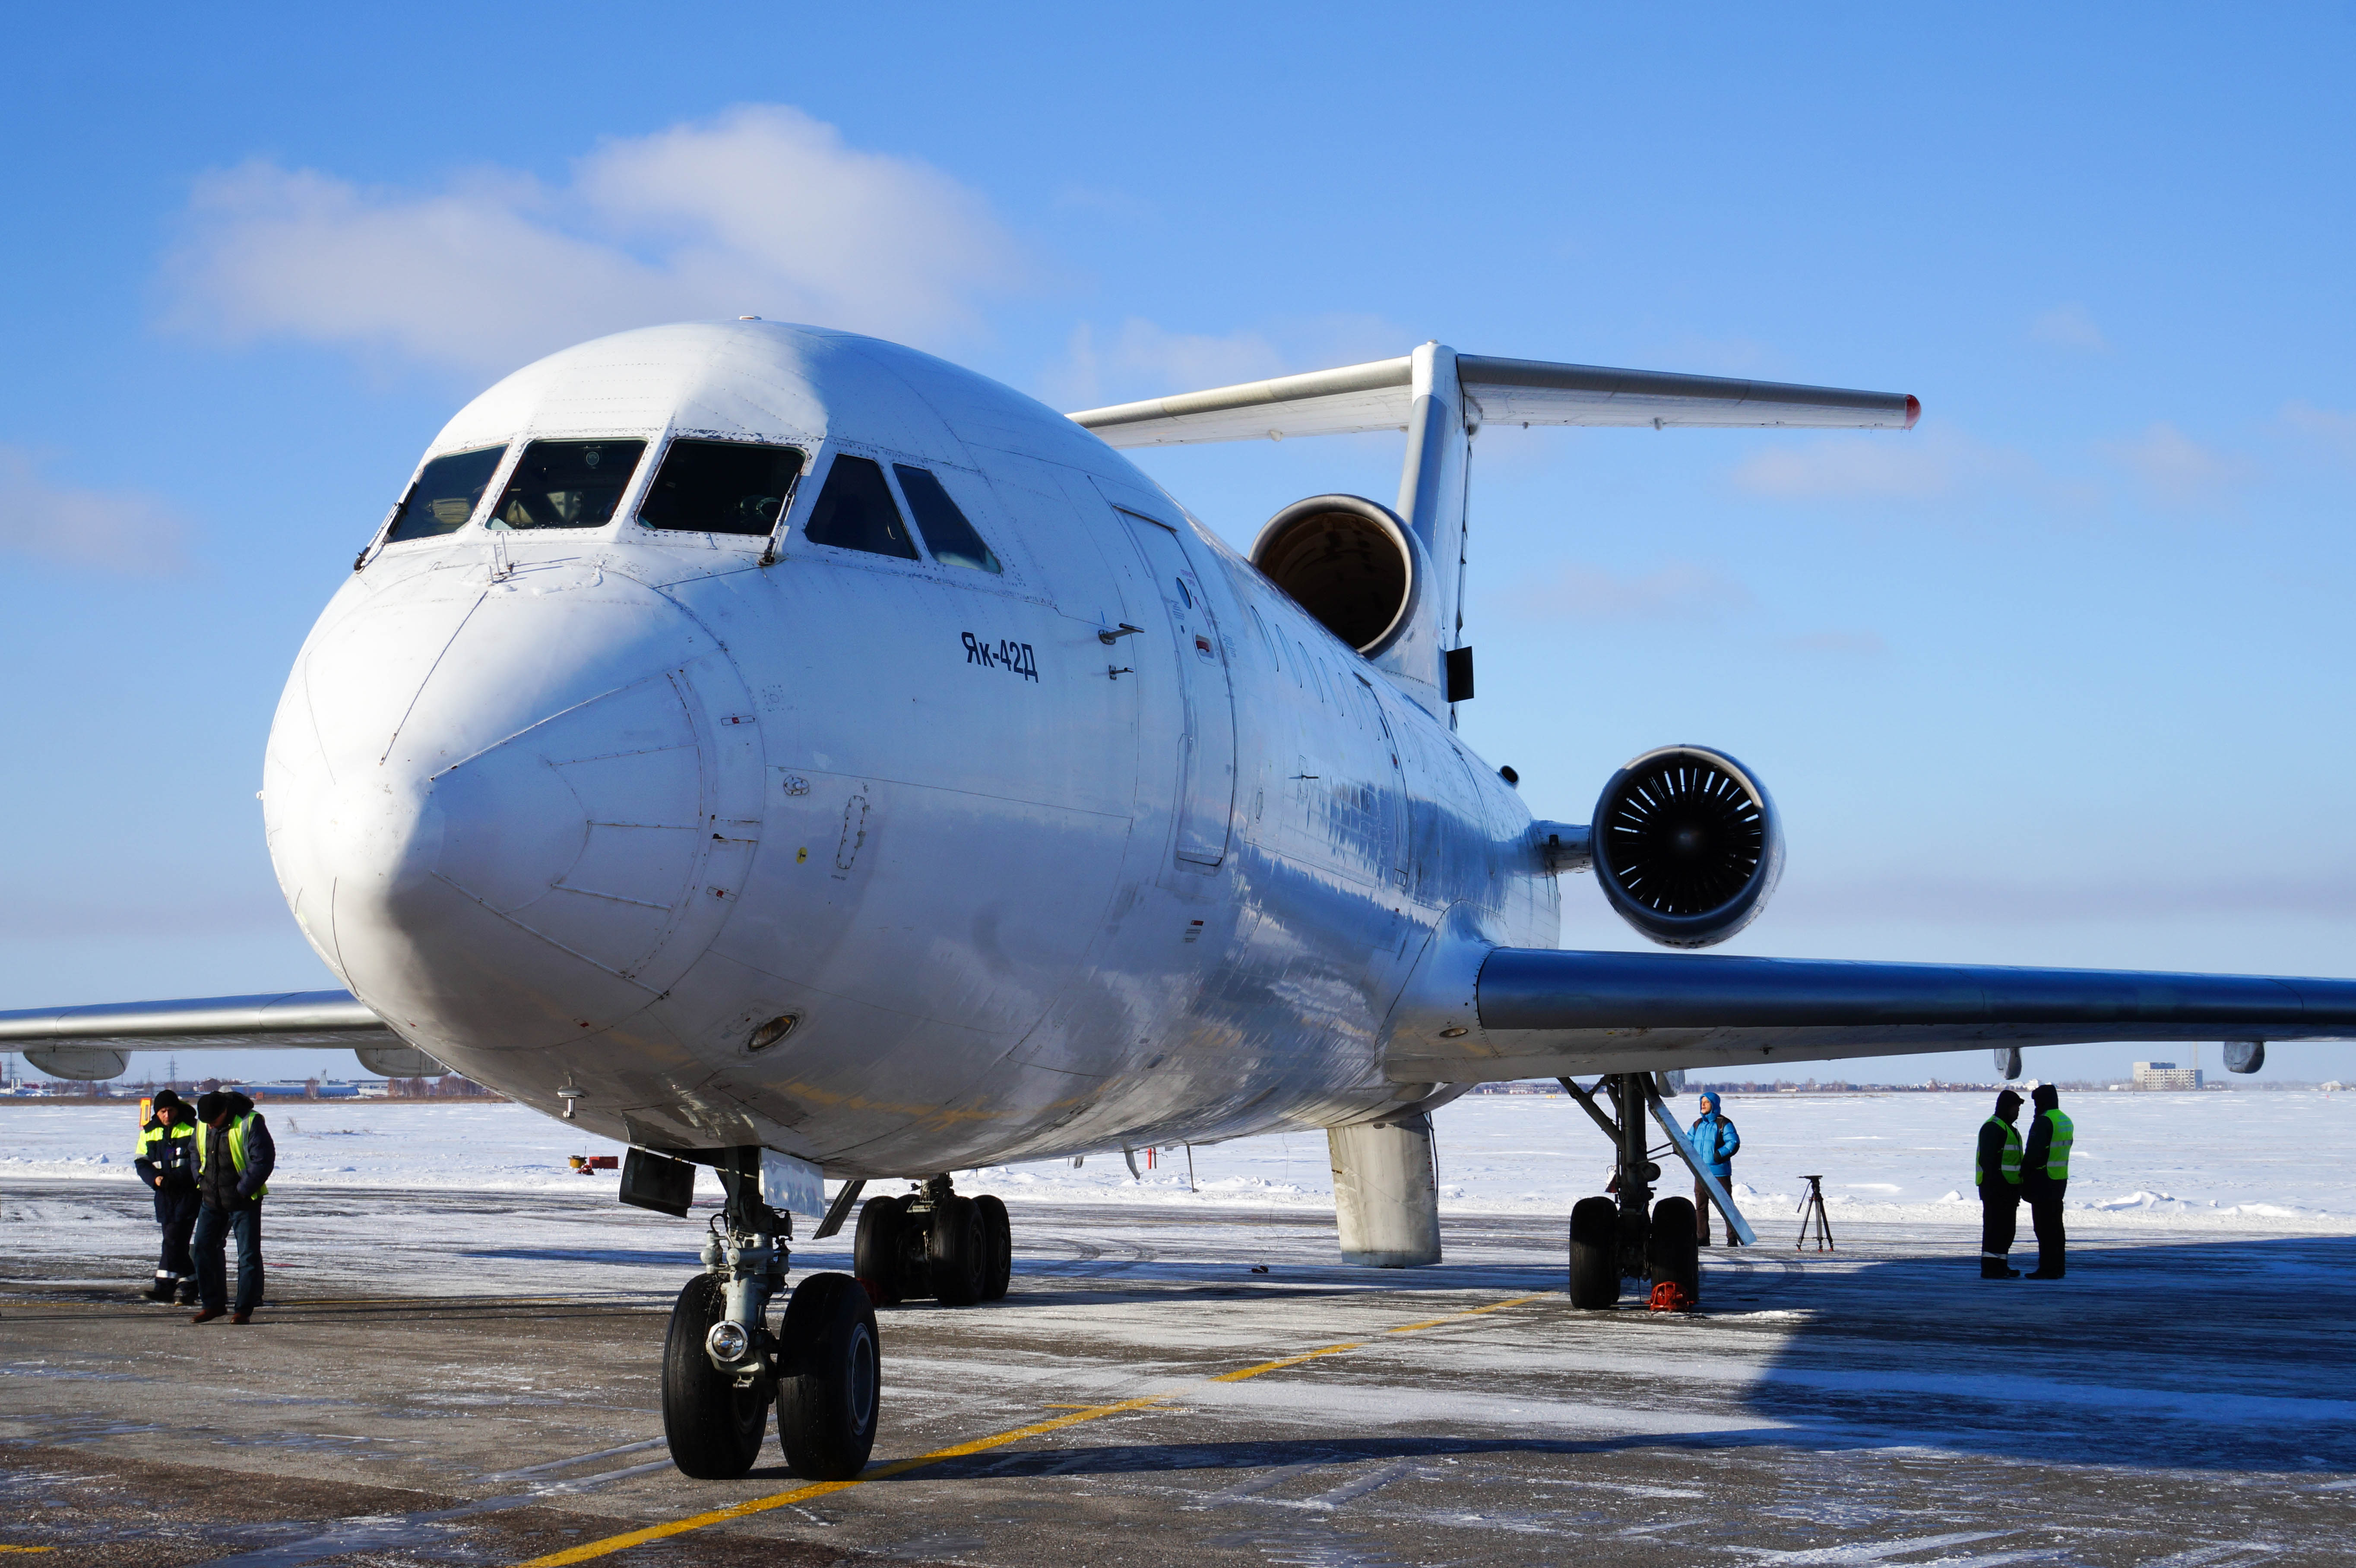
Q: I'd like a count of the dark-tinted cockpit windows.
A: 5